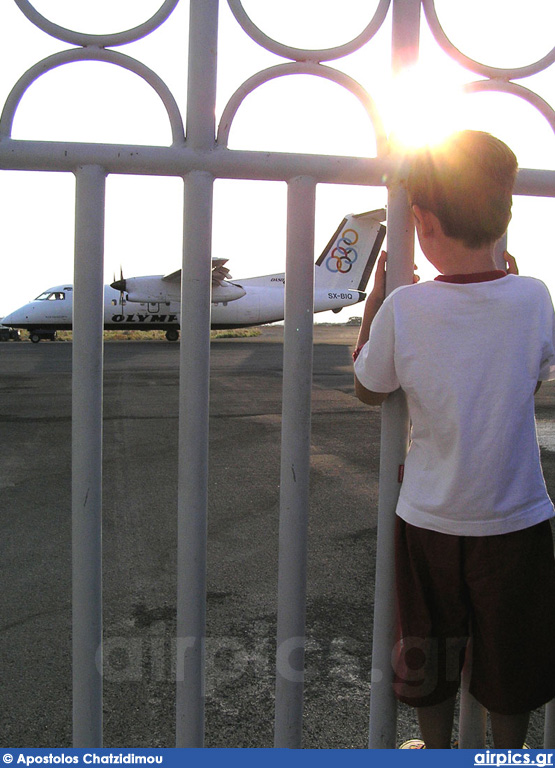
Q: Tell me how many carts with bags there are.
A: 0